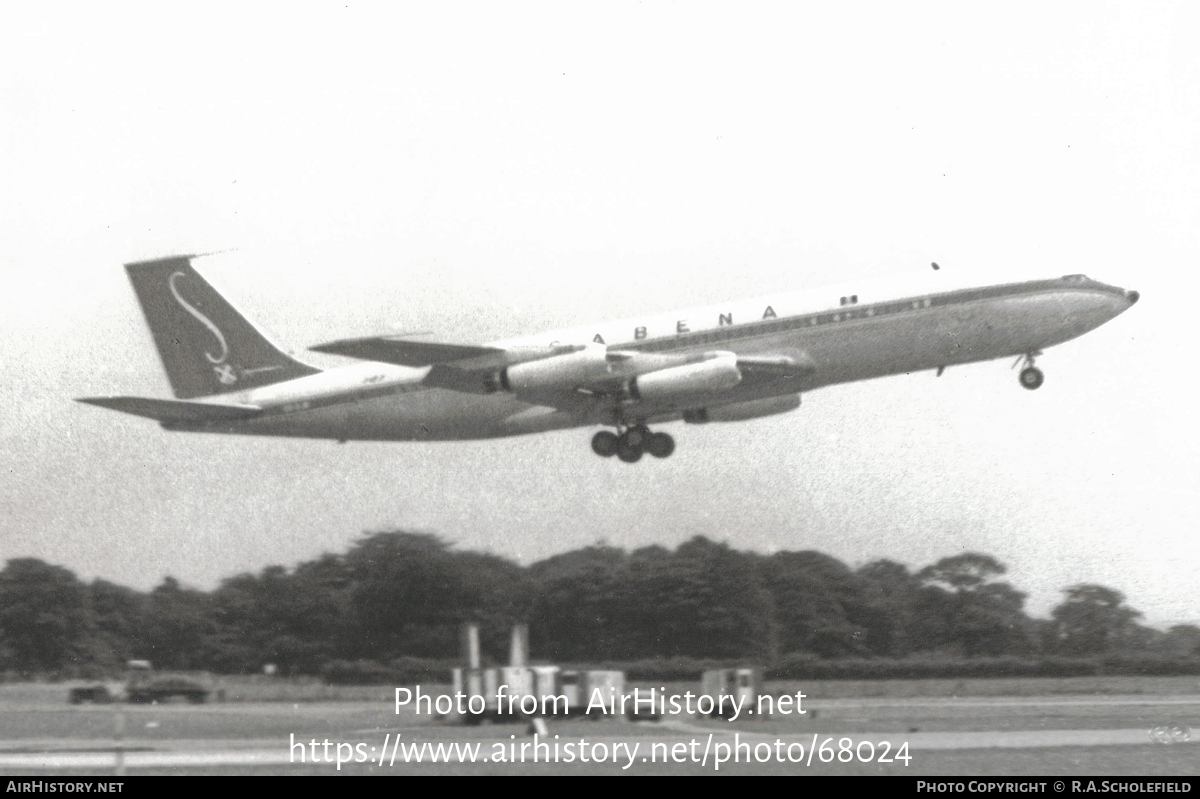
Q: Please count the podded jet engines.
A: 3